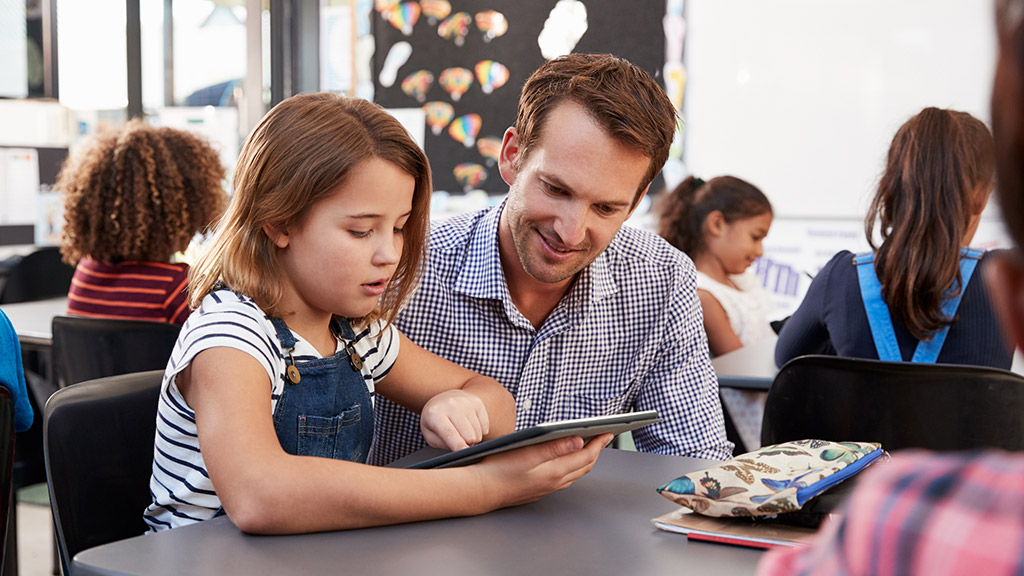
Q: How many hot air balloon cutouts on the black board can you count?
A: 12